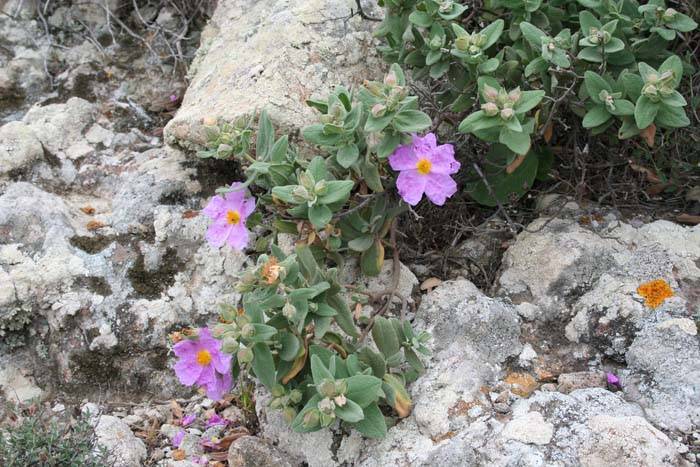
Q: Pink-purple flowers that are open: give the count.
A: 3